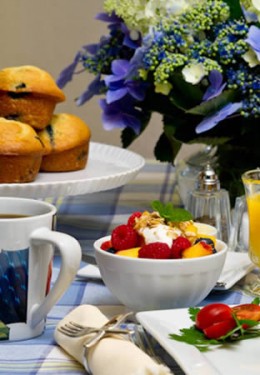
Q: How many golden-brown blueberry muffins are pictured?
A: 3